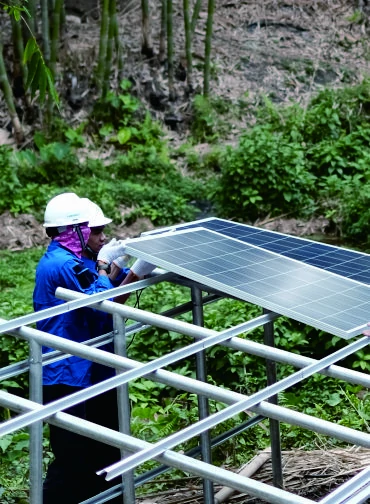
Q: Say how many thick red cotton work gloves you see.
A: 0